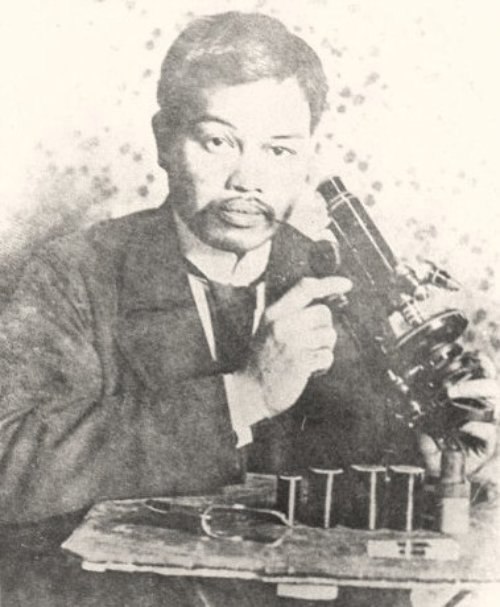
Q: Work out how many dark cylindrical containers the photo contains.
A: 4